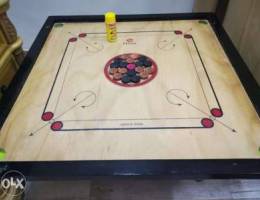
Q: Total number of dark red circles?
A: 8